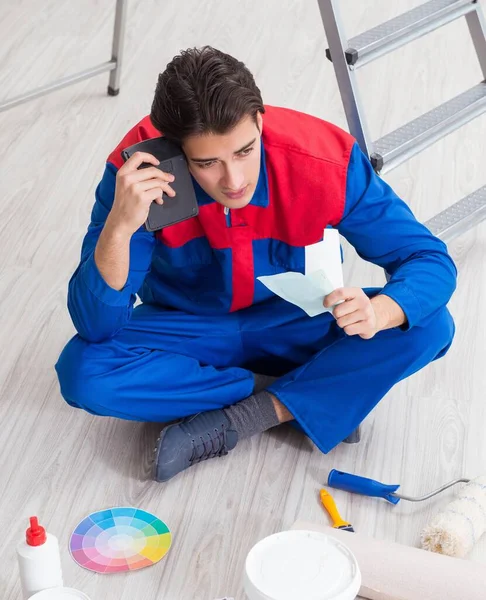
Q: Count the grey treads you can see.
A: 3